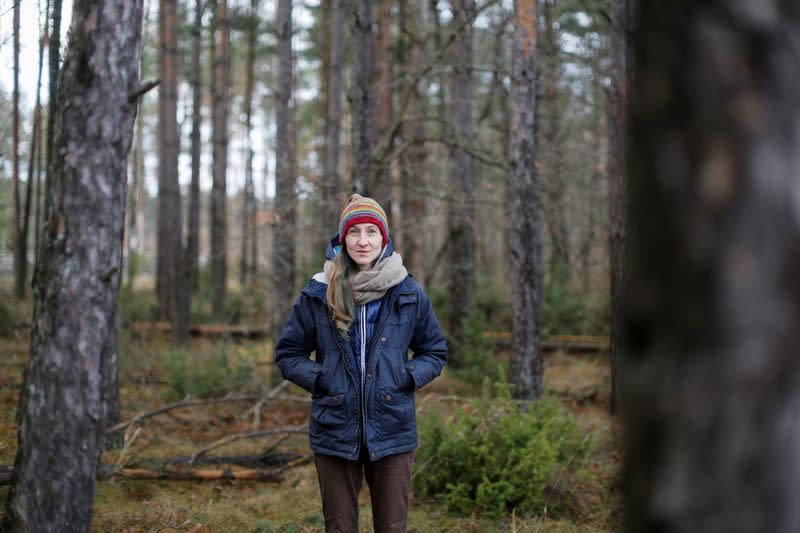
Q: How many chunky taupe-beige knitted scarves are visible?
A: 1